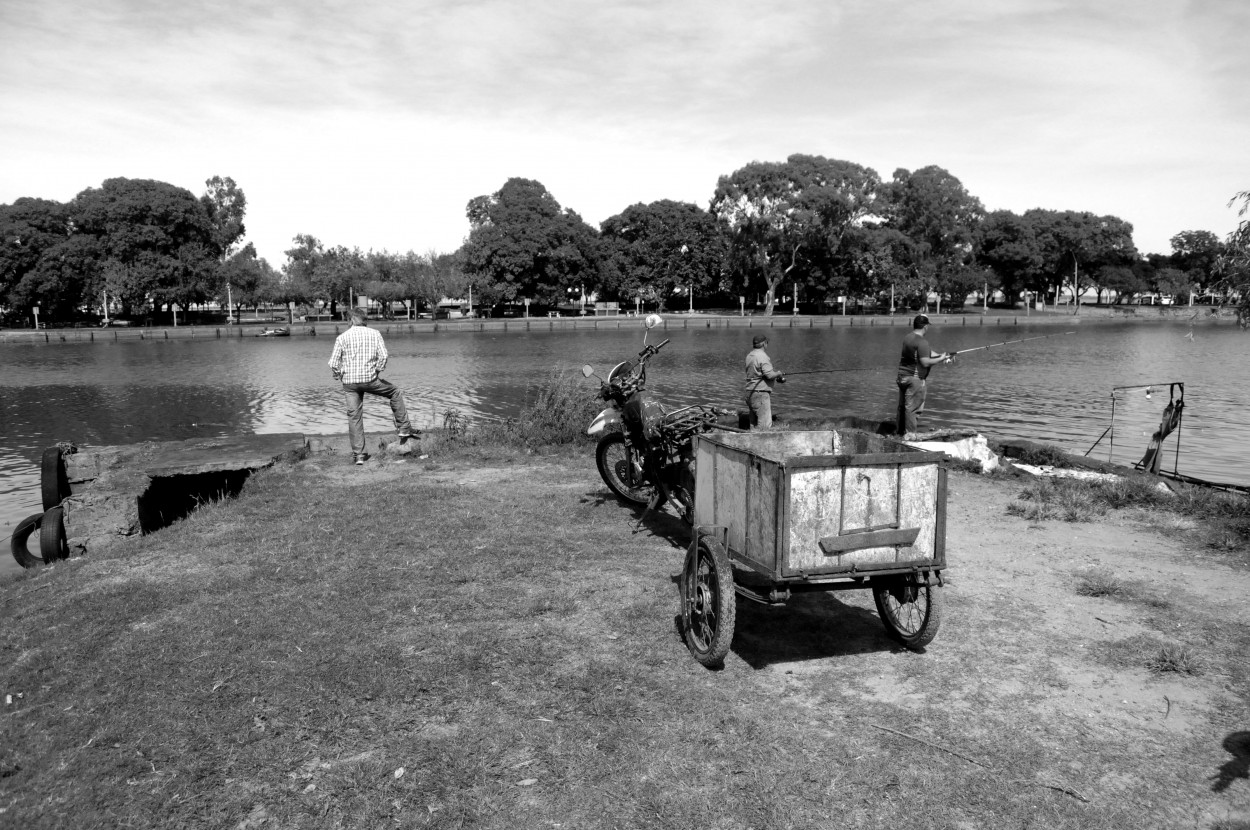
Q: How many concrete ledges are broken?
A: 1